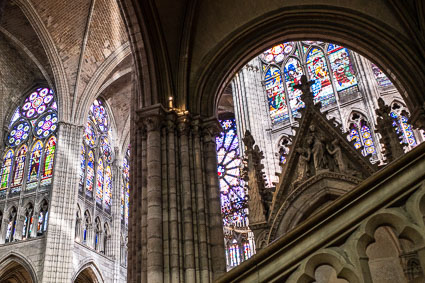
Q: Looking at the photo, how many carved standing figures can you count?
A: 3